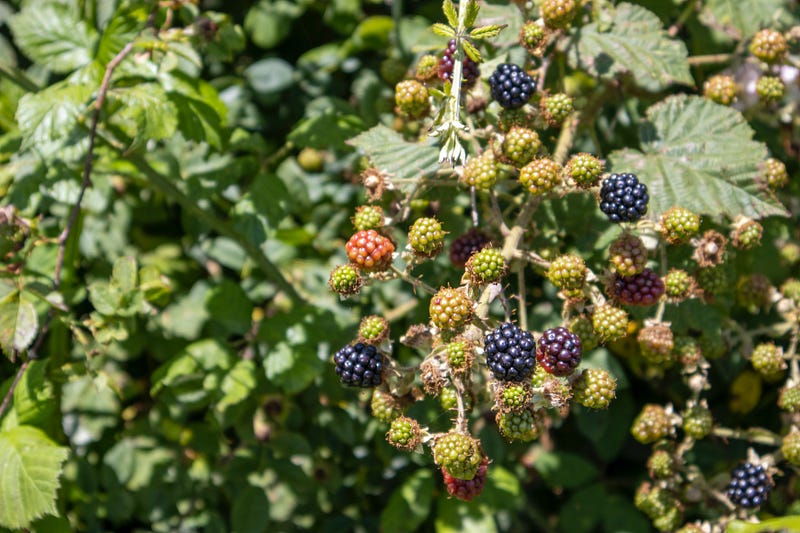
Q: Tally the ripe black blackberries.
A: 5